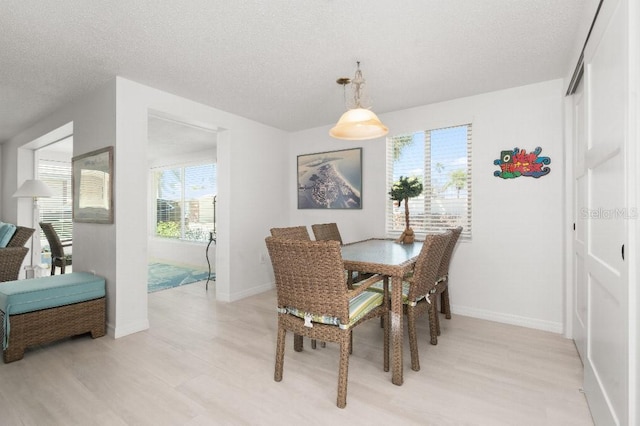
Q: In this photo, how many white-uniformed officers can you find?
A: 0